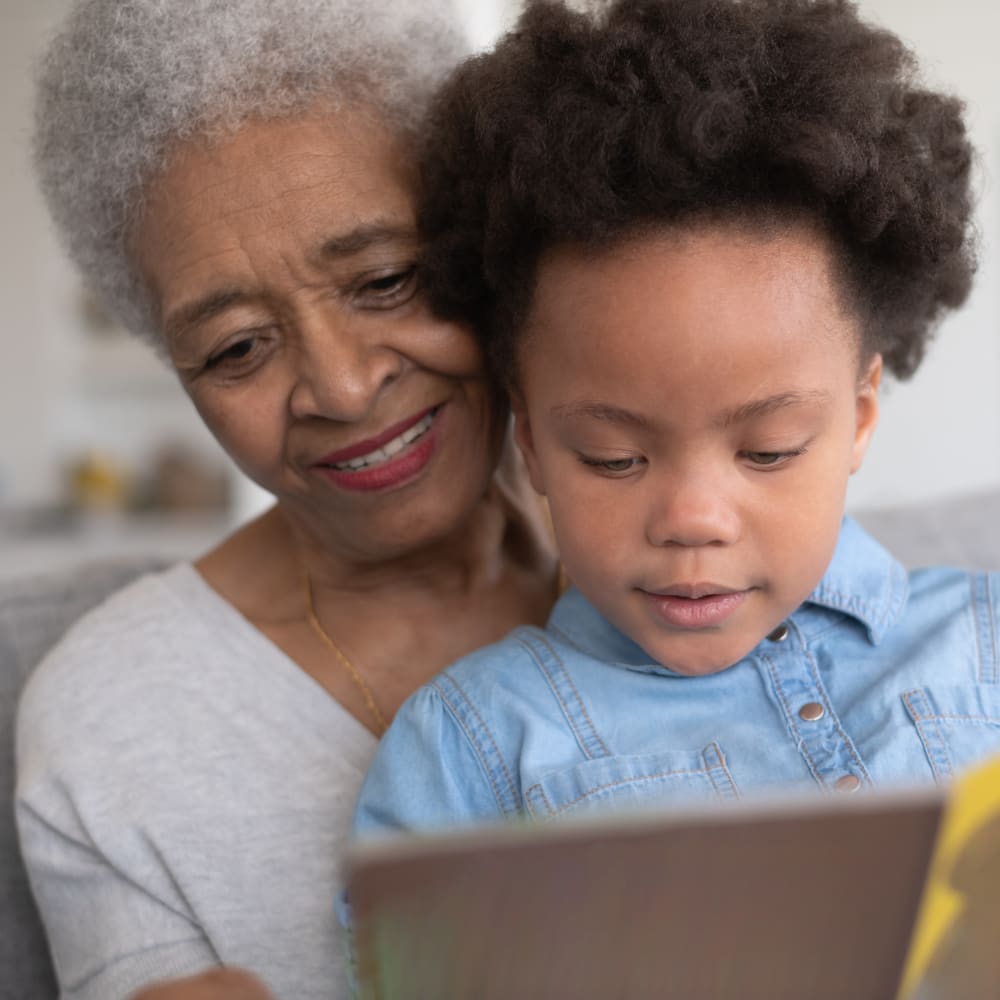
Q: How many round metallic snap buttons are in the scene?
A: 3